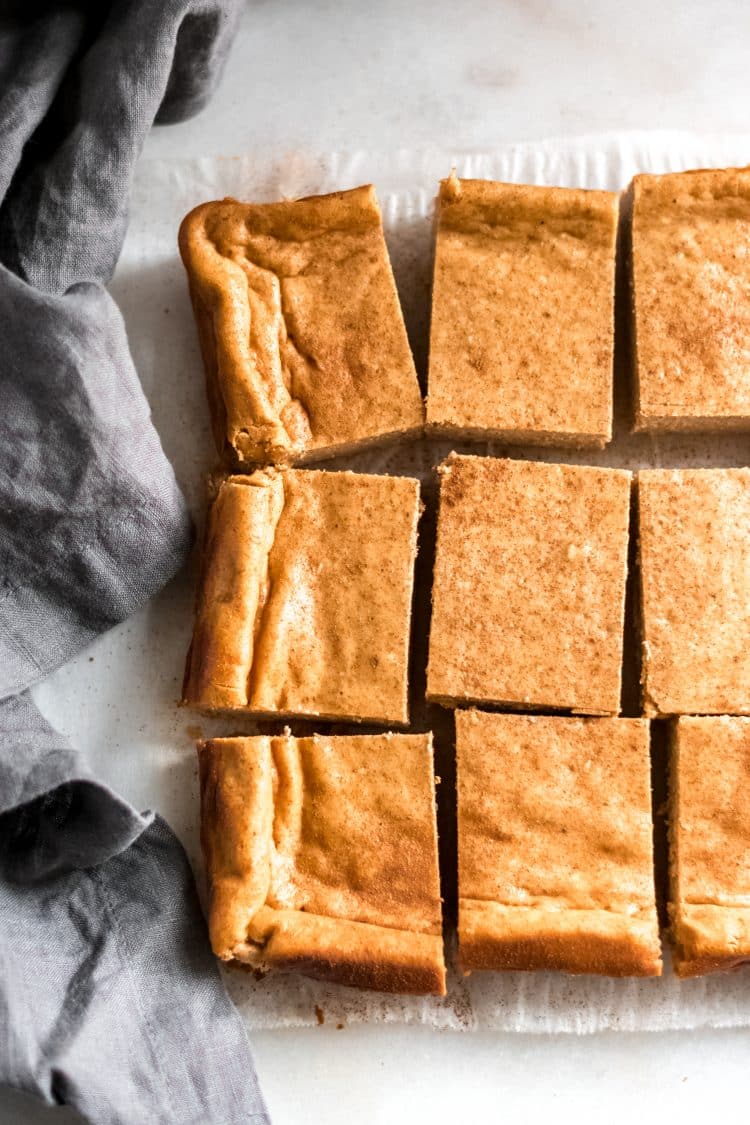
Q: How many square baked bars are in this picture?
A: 9